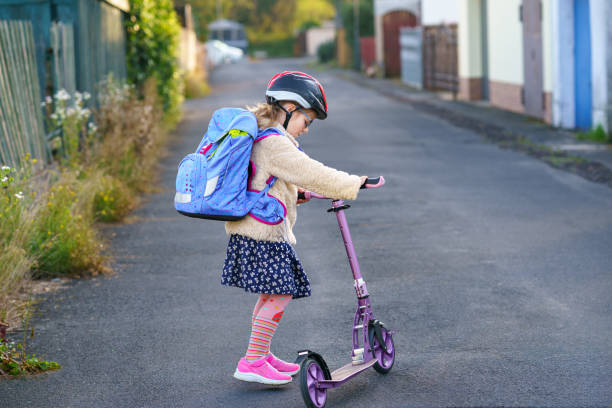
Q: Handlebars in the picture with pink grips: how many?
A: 2